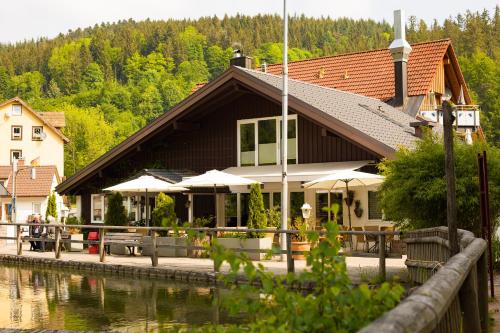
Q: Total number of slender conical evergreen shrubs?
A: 4